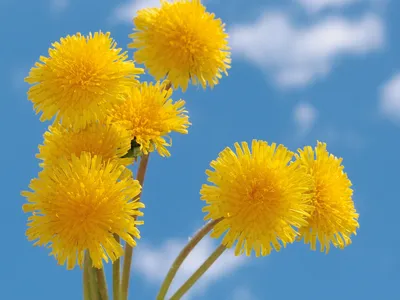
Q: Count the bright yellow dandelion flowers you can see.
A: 7